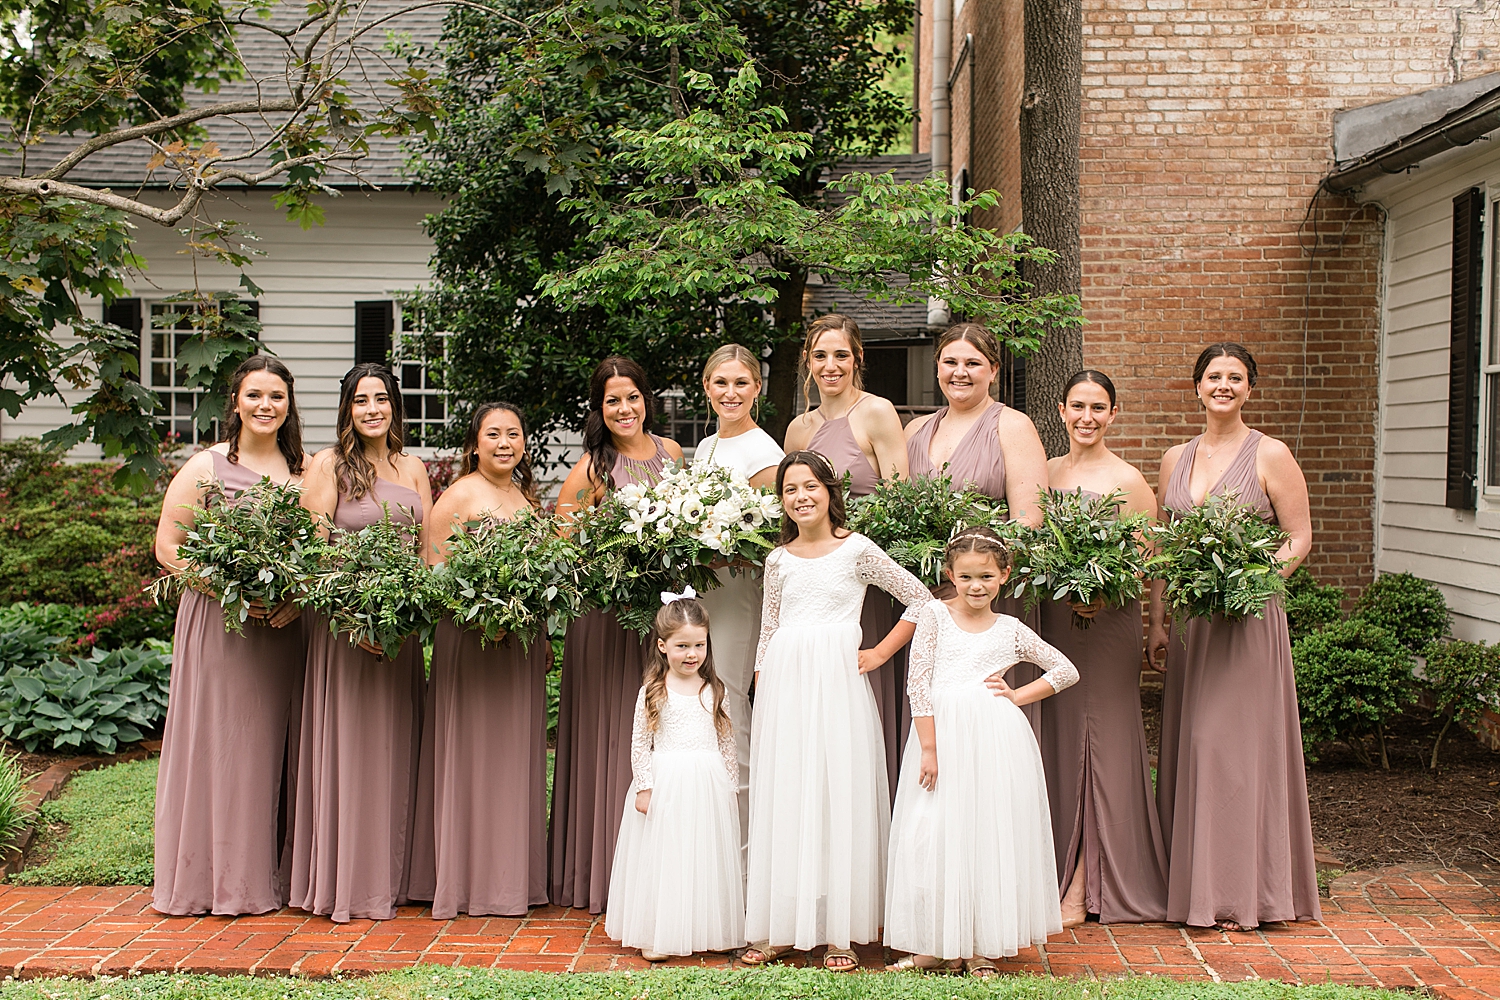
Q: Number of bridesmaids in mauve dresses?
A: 8